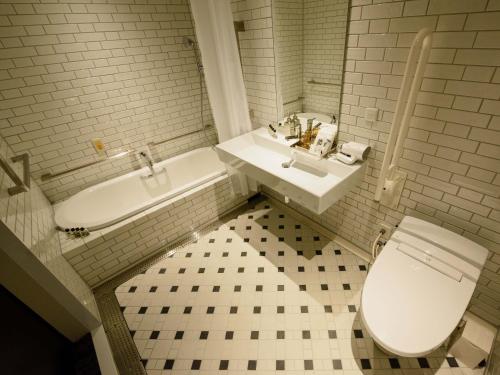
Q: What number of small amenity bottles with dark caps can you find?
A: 4